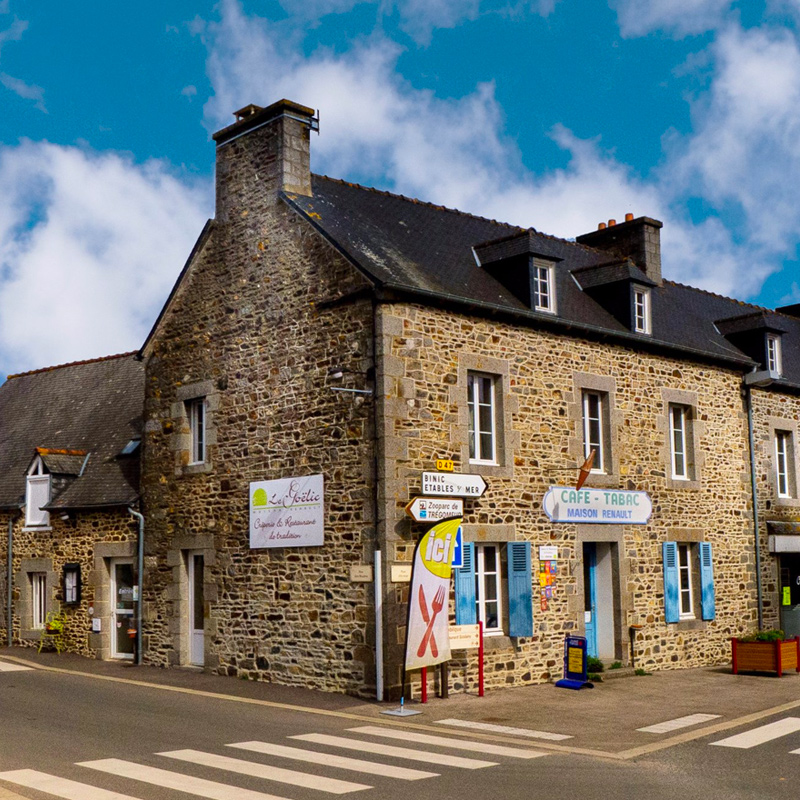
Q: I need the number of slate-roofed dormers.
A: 4